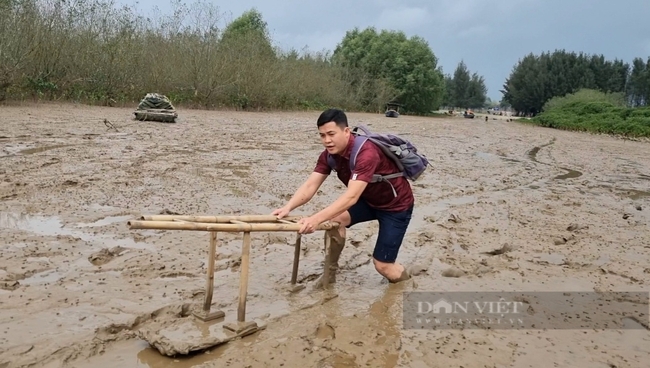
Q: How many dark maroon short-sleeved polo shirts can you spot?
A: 1